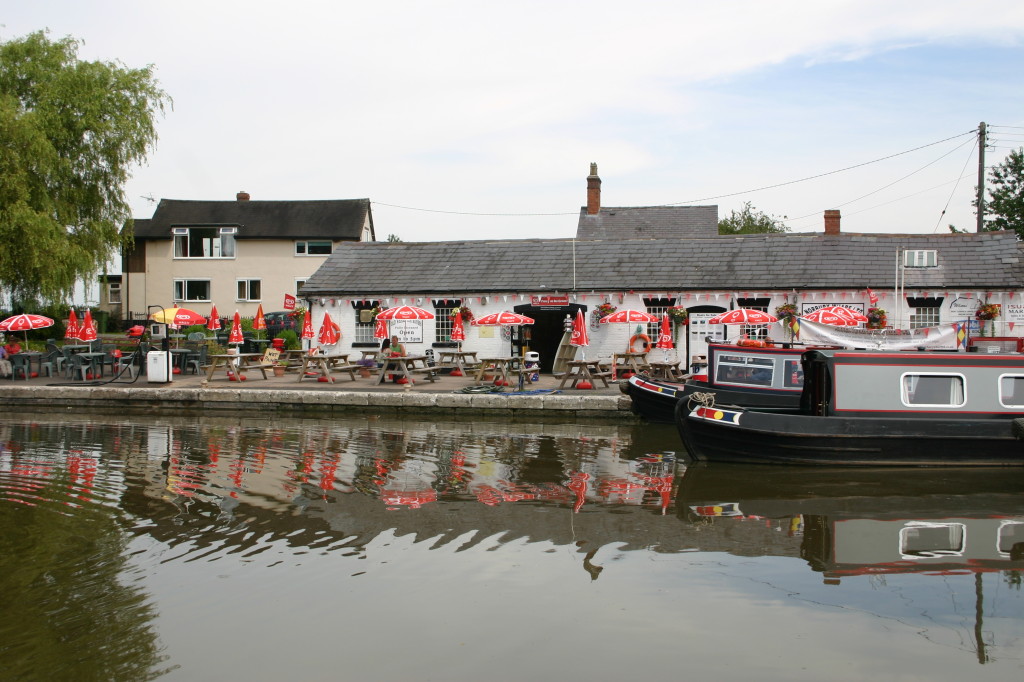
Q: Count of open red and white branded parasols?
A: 7